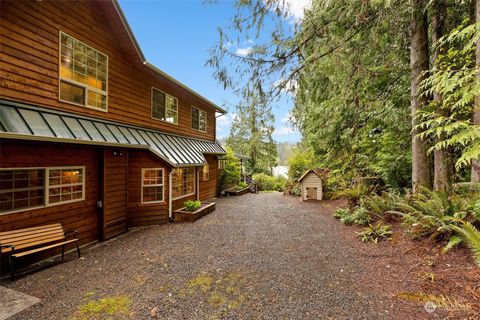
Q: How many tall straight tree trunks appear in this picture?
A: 3